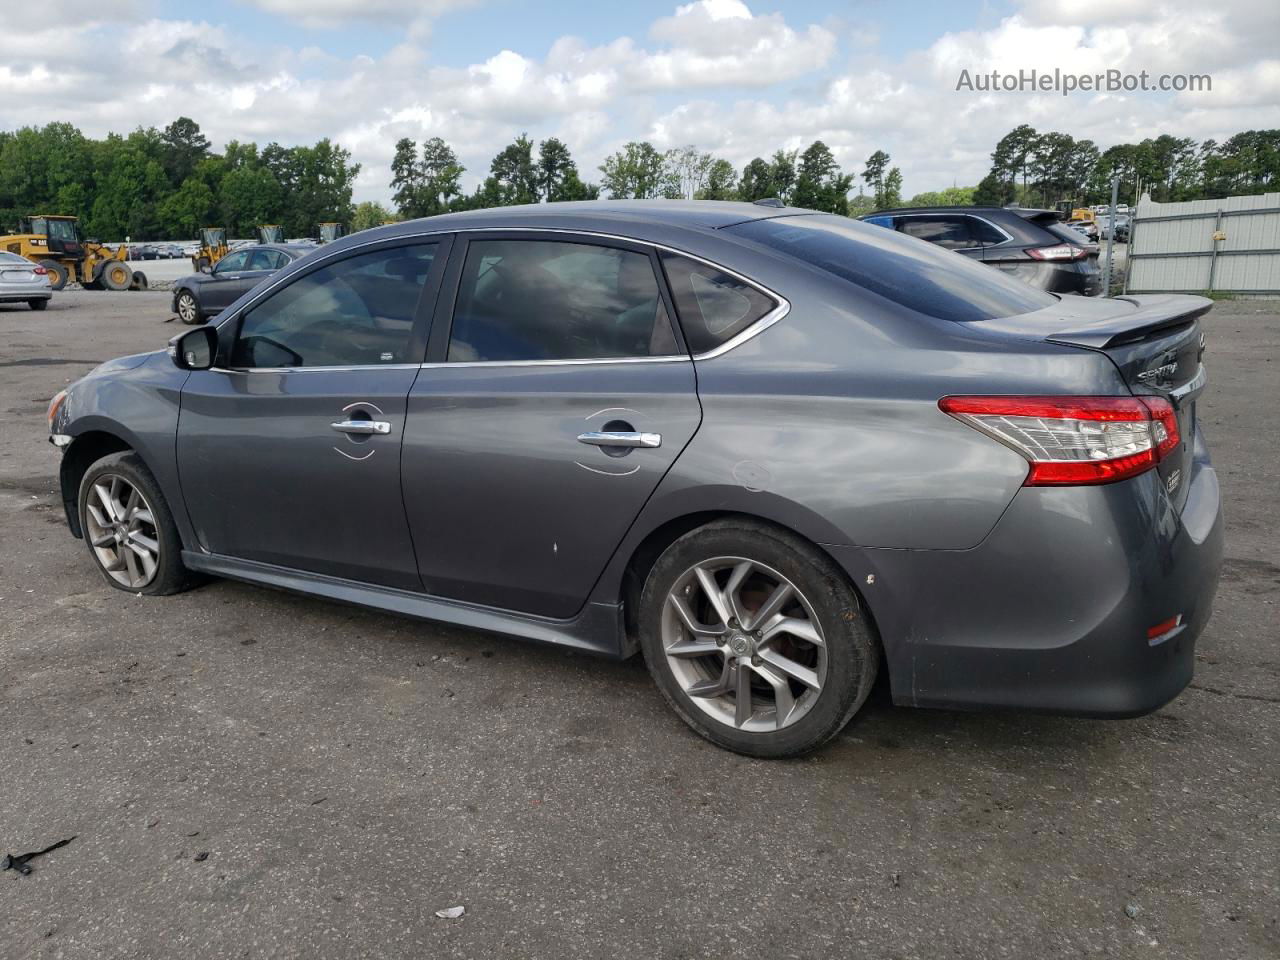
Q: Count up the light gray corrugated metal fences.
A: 1